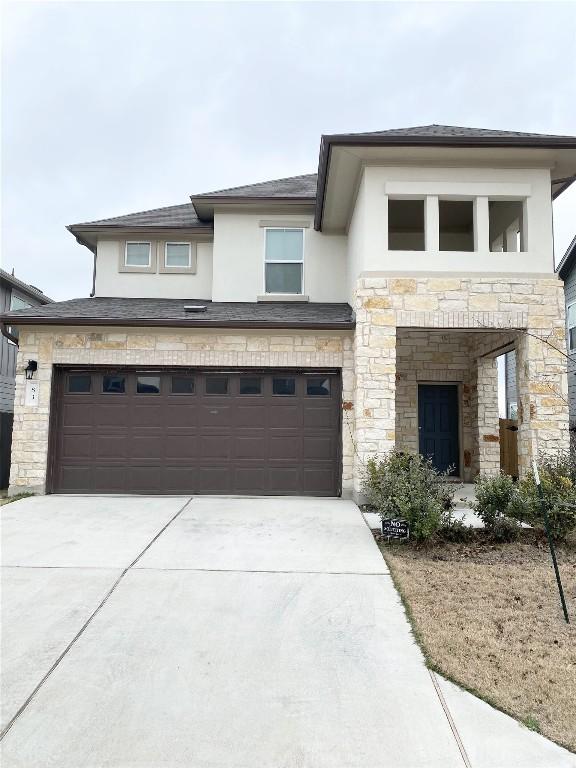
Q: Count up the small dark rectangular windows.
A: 8